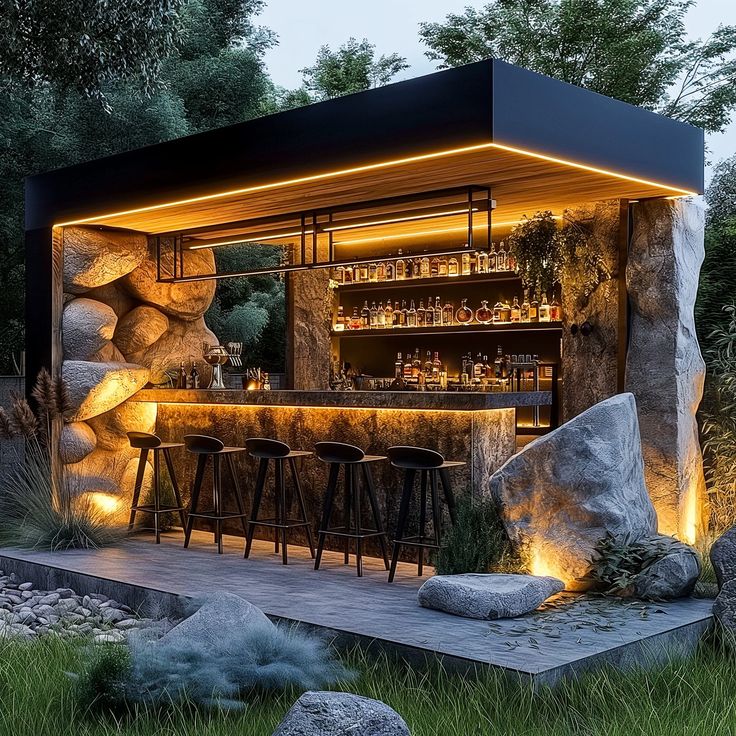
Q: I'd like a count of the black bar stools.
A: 5